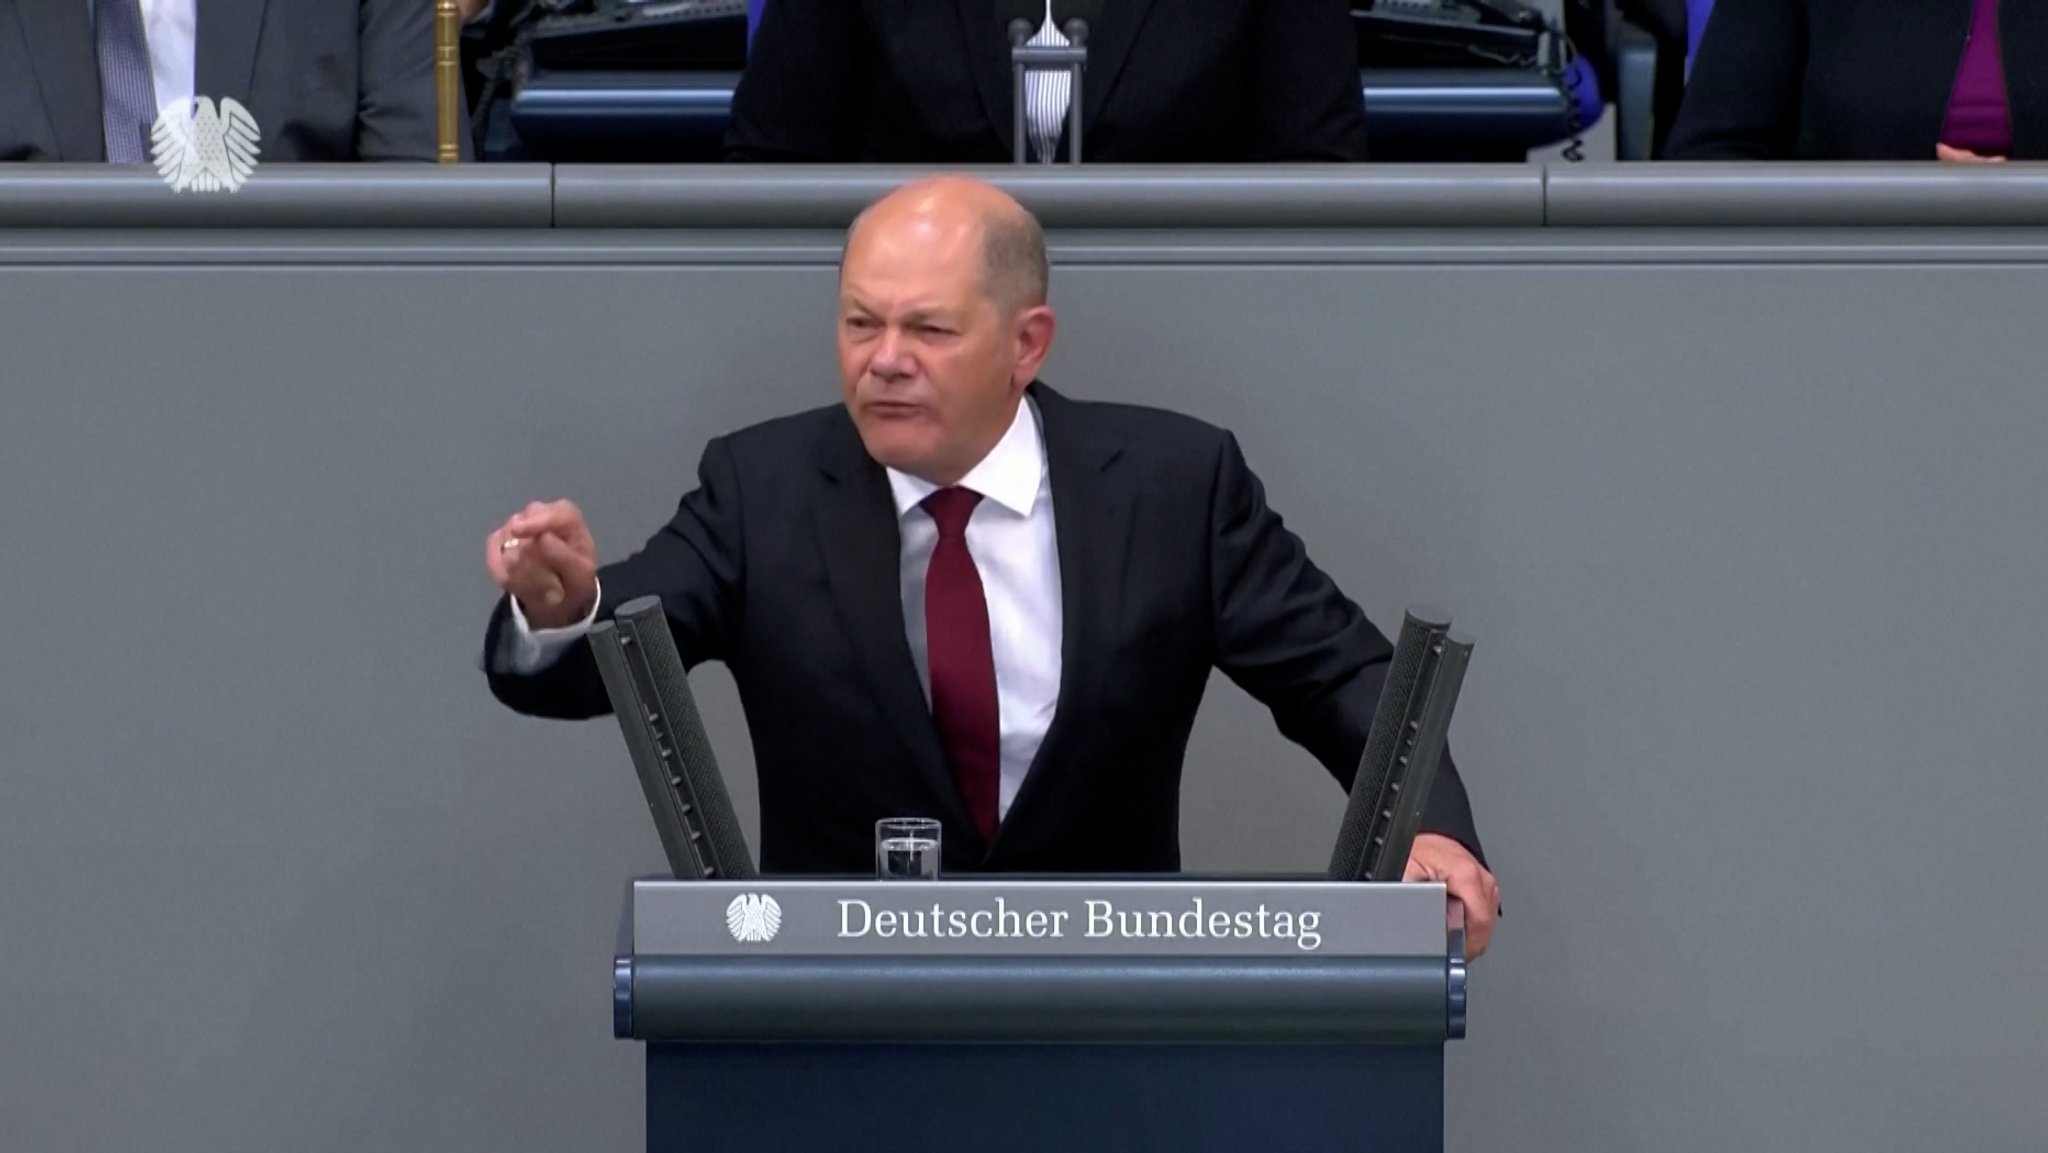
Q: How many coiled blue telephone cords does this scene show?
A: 1